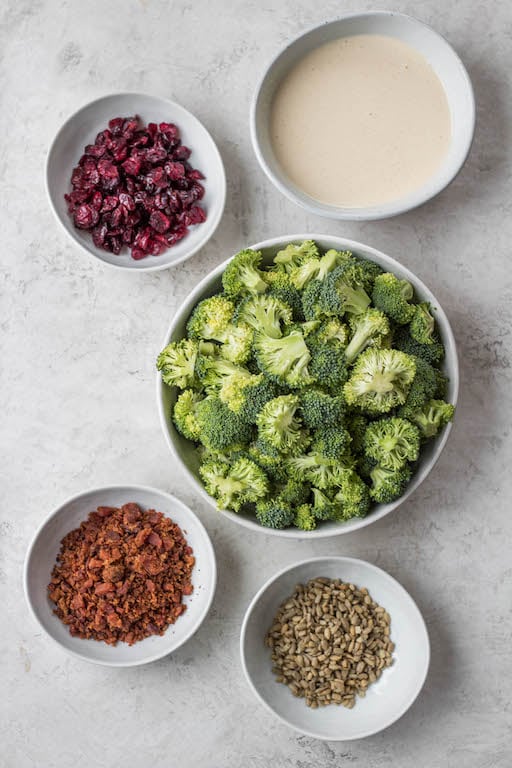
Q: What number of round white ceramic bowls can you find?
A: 5